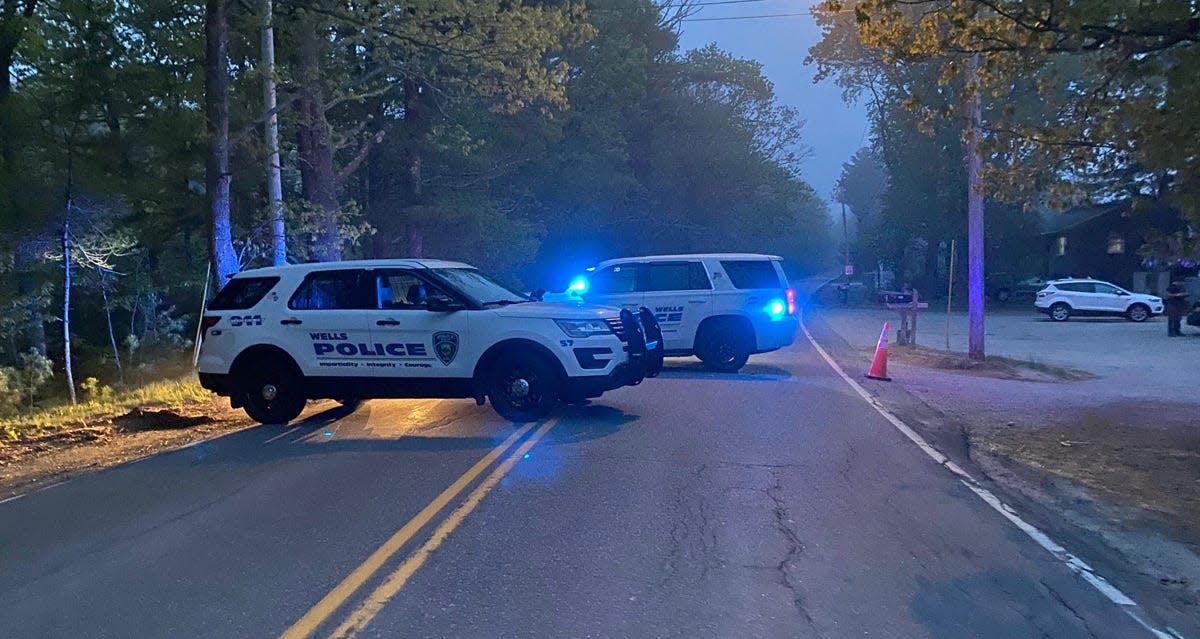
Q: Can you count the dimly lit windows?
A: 2